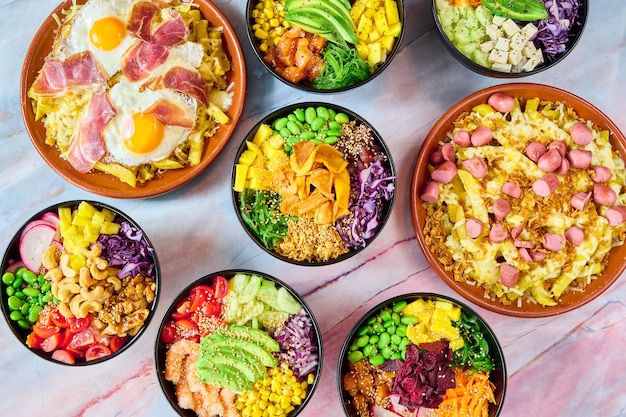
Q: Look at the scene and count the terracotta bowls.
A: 2